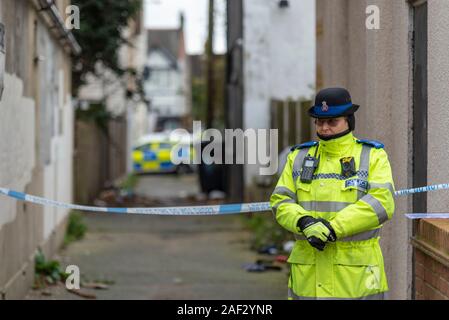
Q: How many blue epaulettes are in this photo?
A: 2